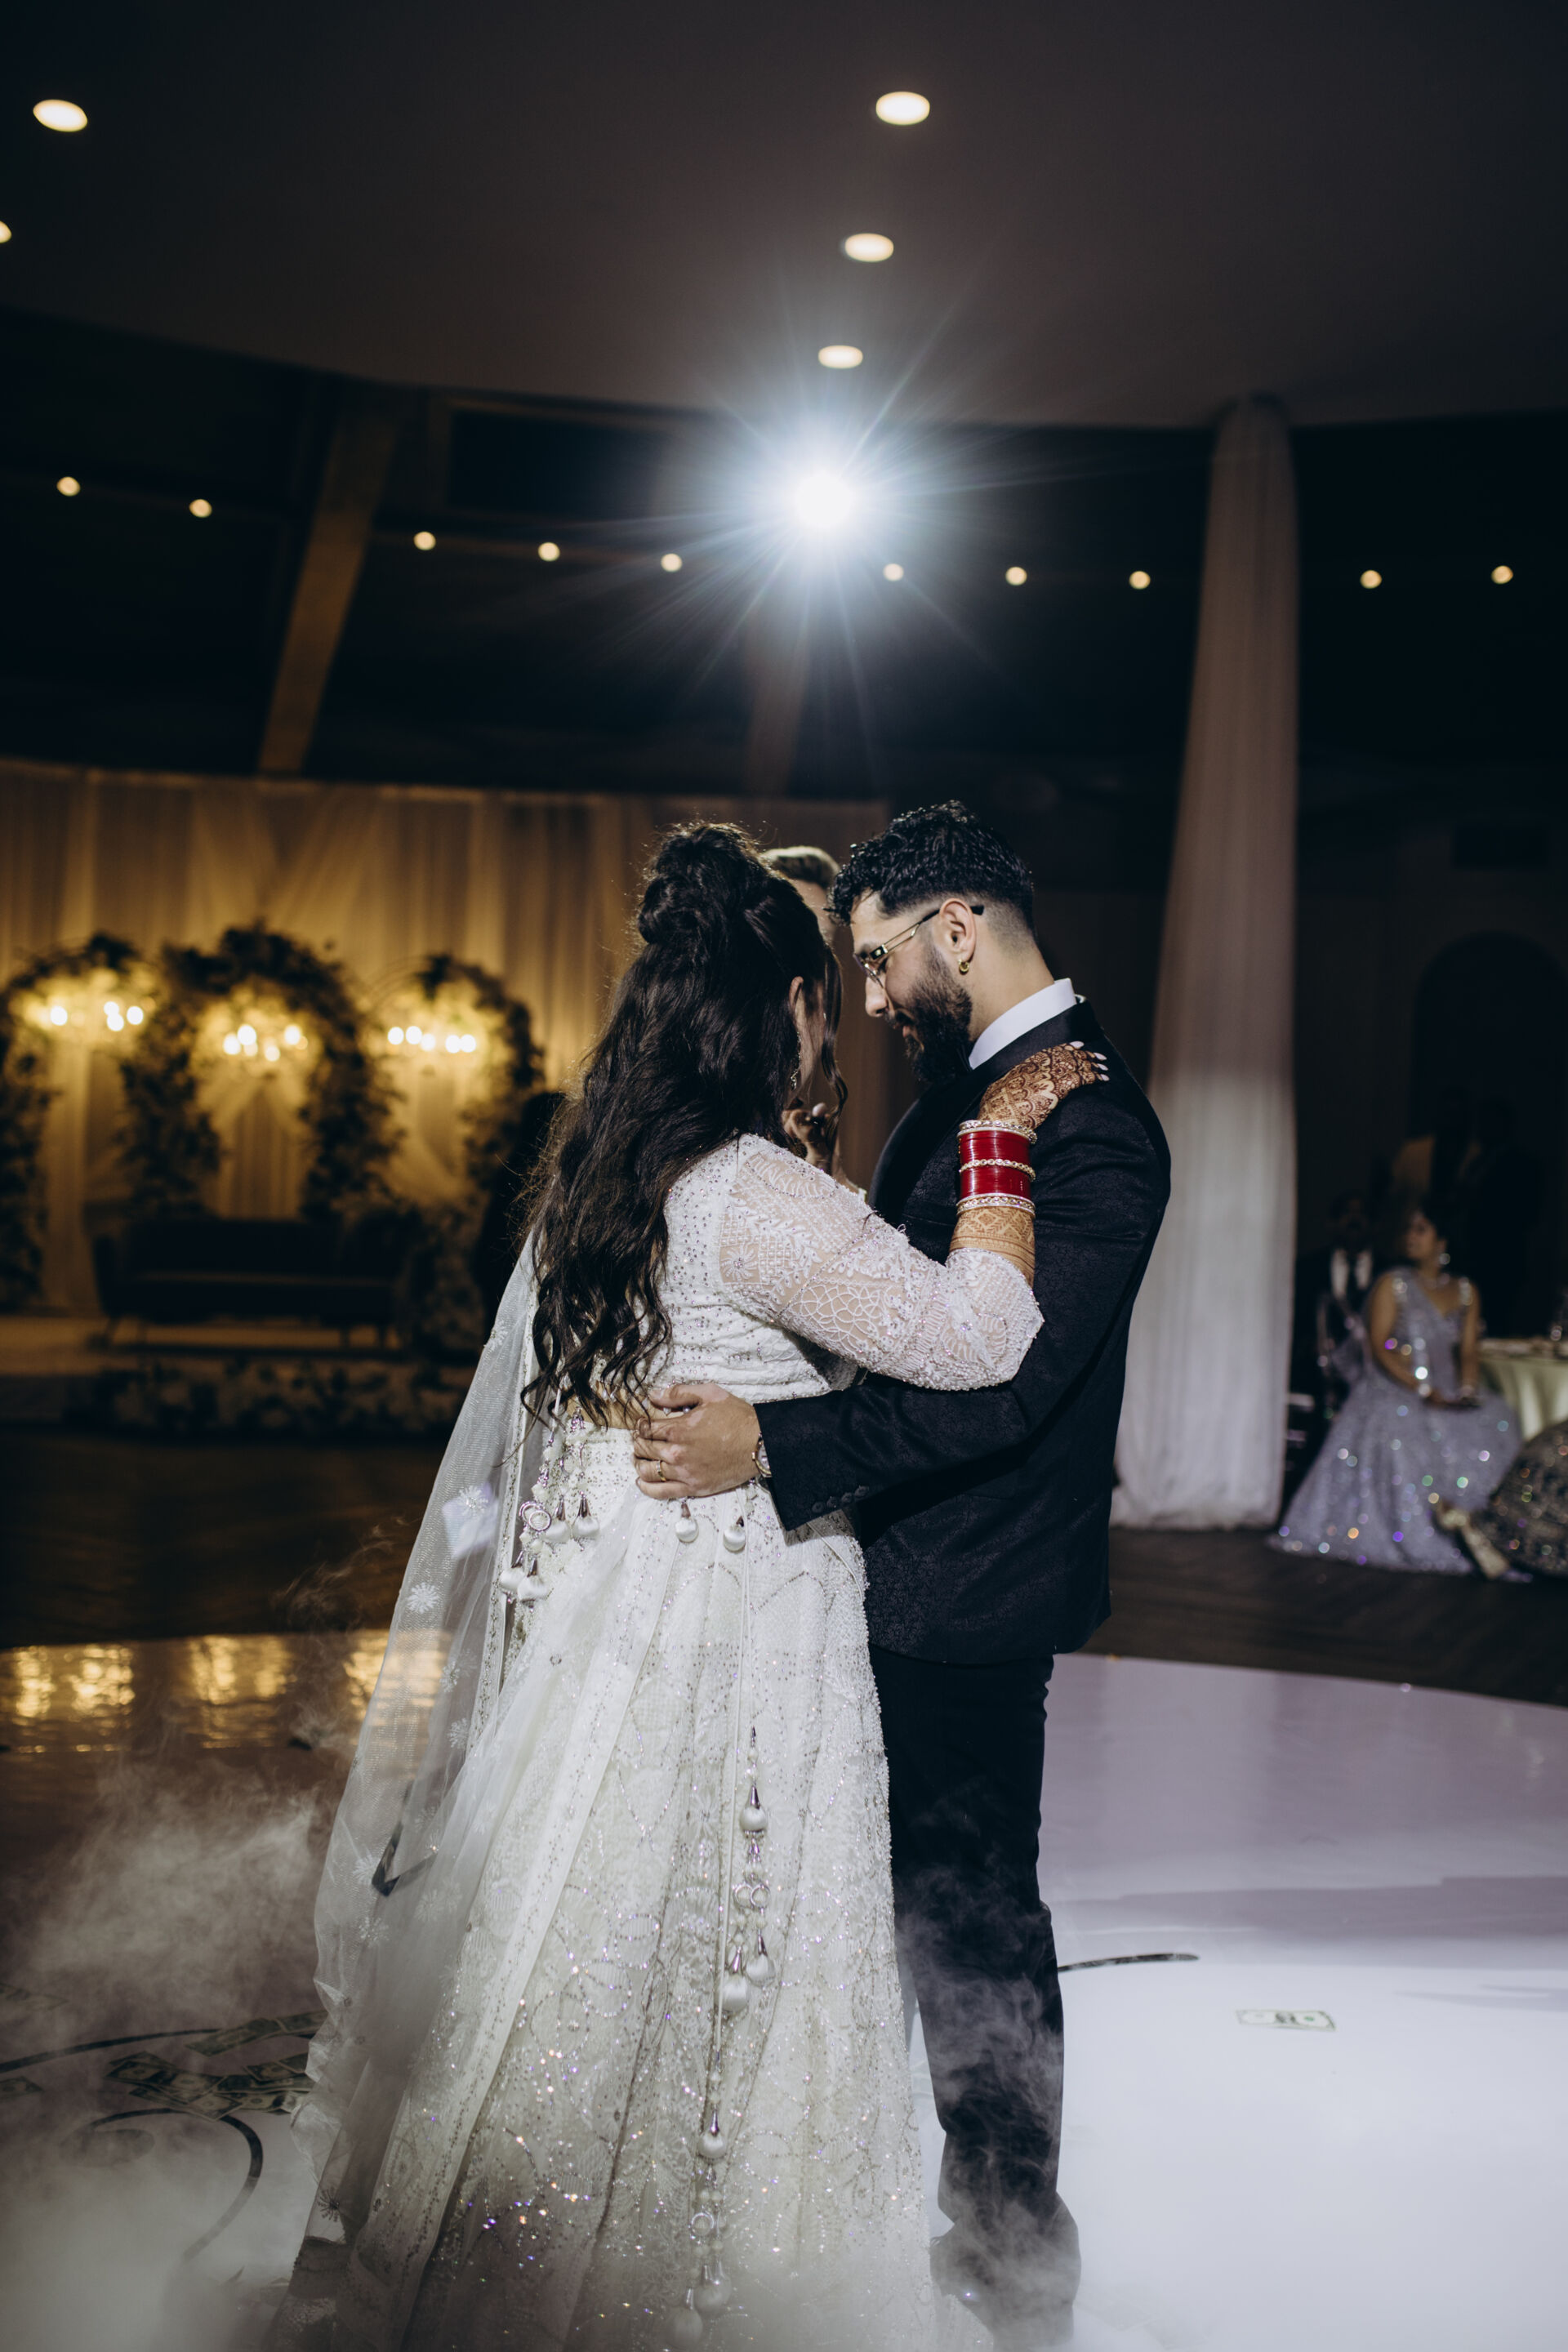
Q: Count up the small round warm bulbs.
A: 10